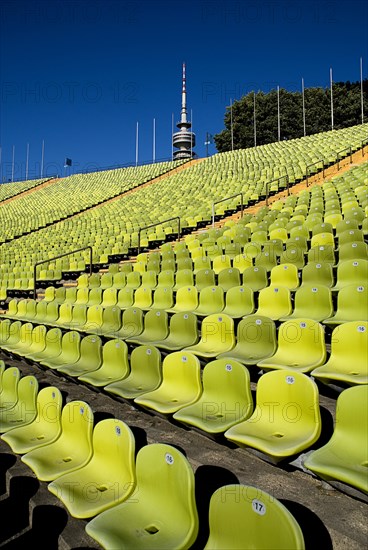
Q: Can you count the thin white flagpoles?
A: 14